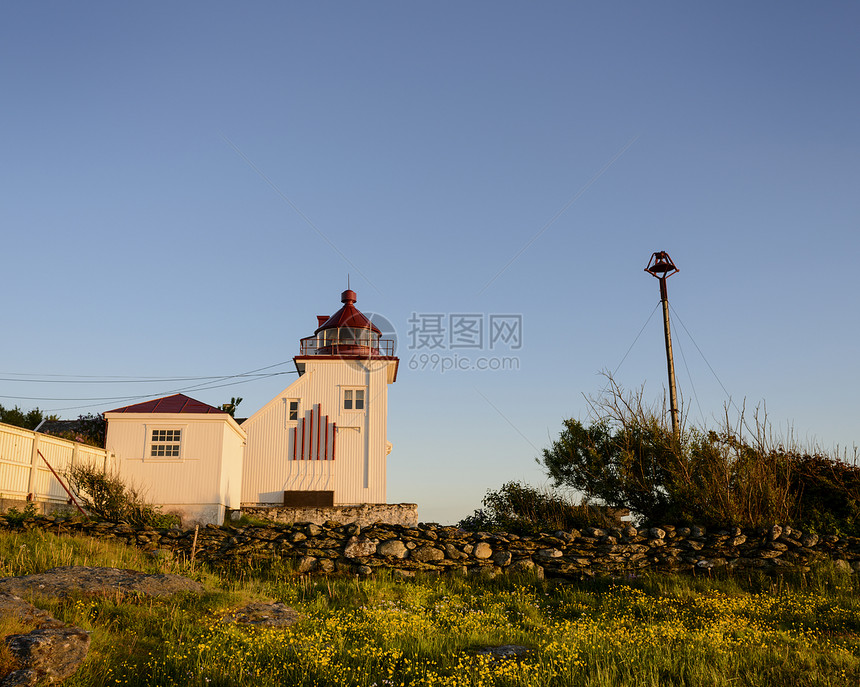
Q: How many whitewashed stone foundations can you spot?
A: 1